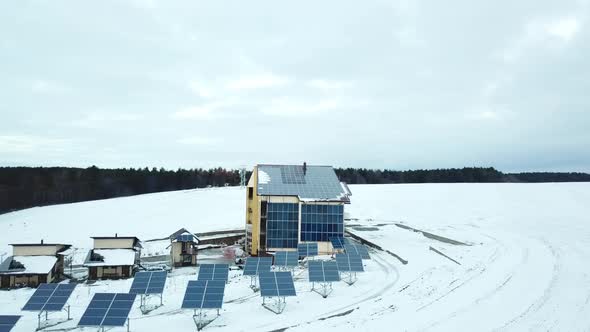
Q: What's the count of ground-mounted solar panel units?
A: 14